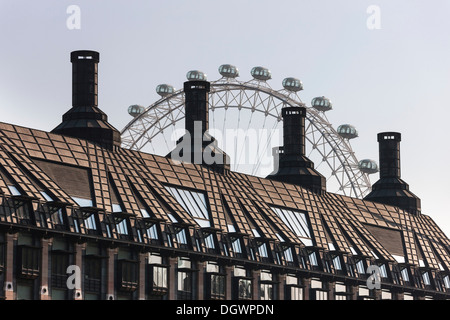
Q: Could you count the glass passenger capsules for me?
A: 9